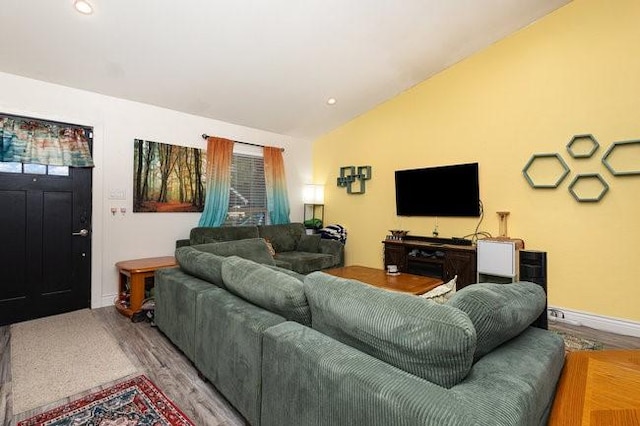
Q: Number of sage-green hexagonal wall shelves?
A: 4